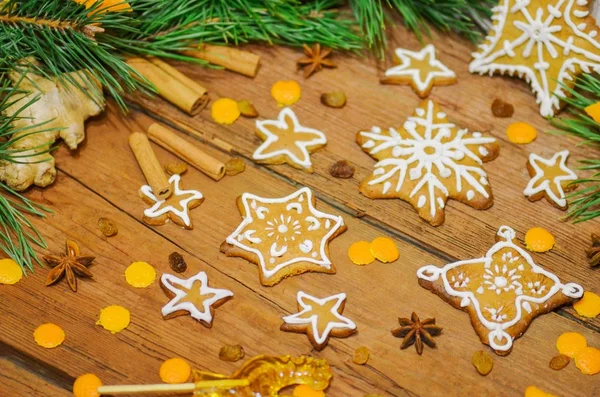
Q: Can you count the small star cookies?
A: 6